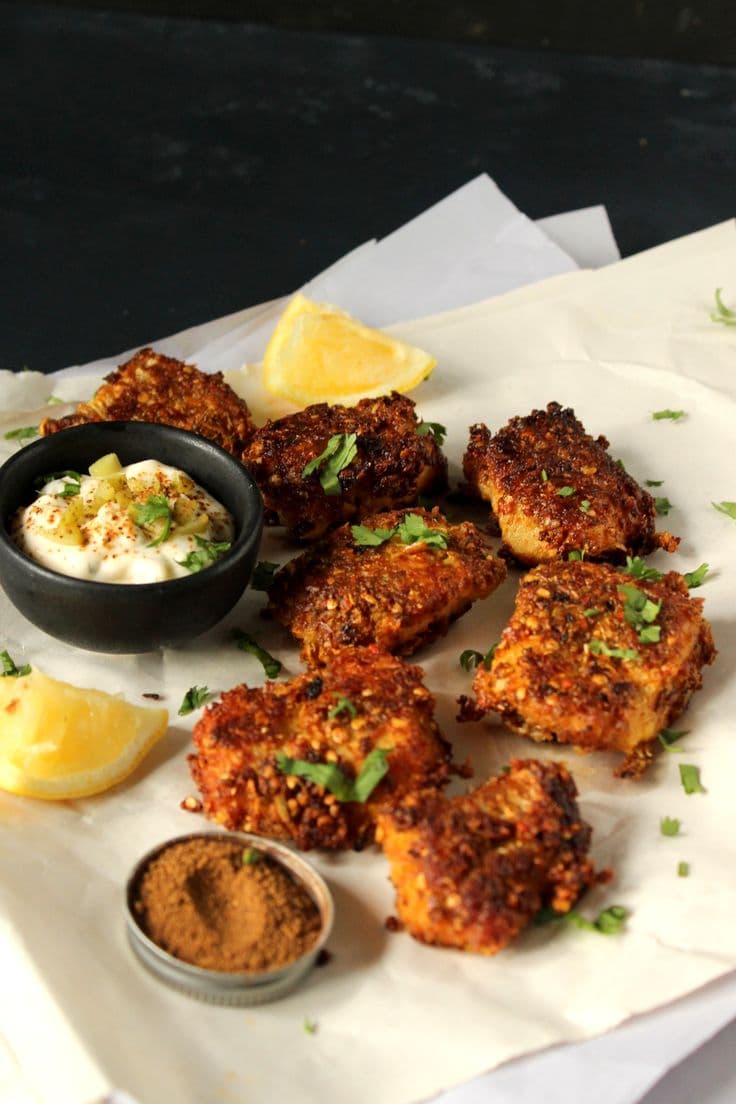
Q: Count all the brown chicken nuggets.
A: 7